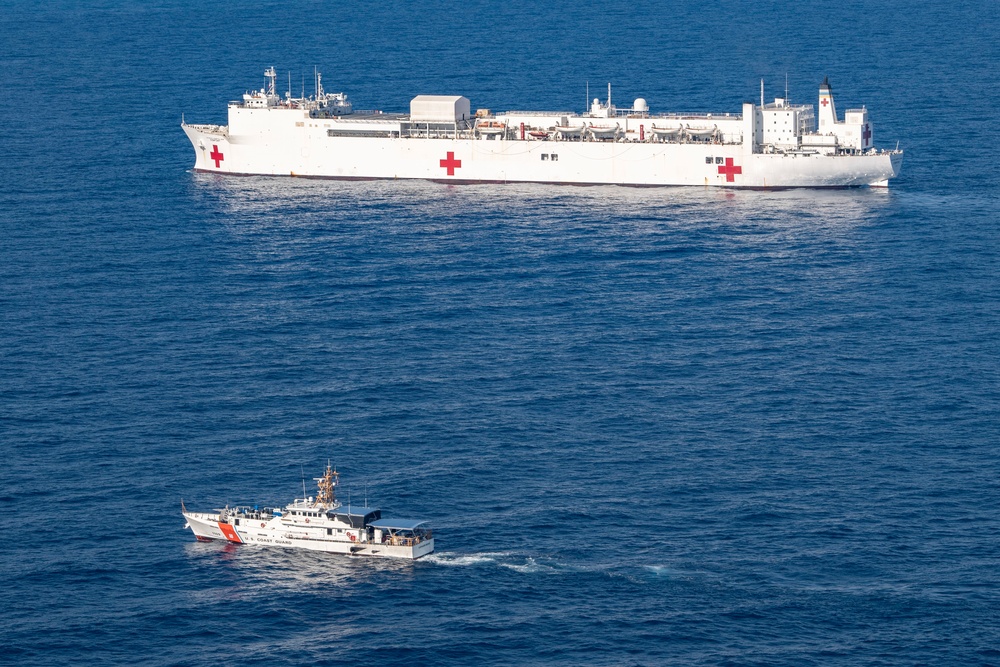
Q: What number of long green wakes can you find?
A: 0